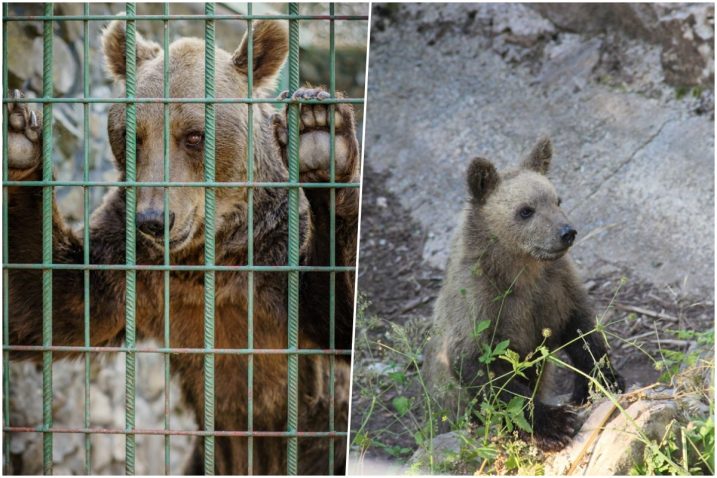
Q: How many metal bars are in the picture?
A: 15